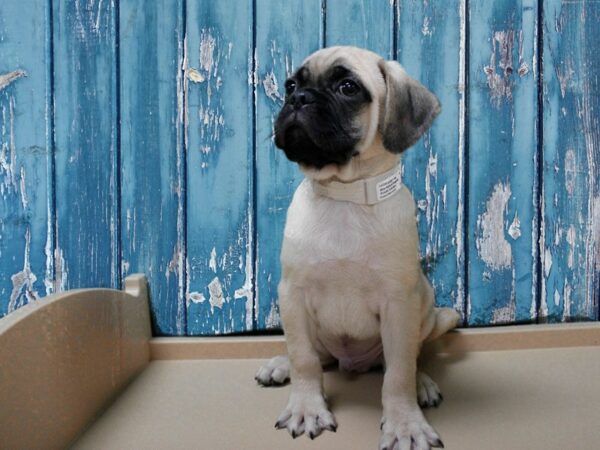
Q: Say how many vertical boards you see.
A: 9